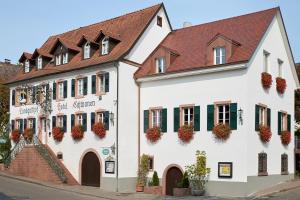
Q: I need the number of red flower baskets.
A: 12